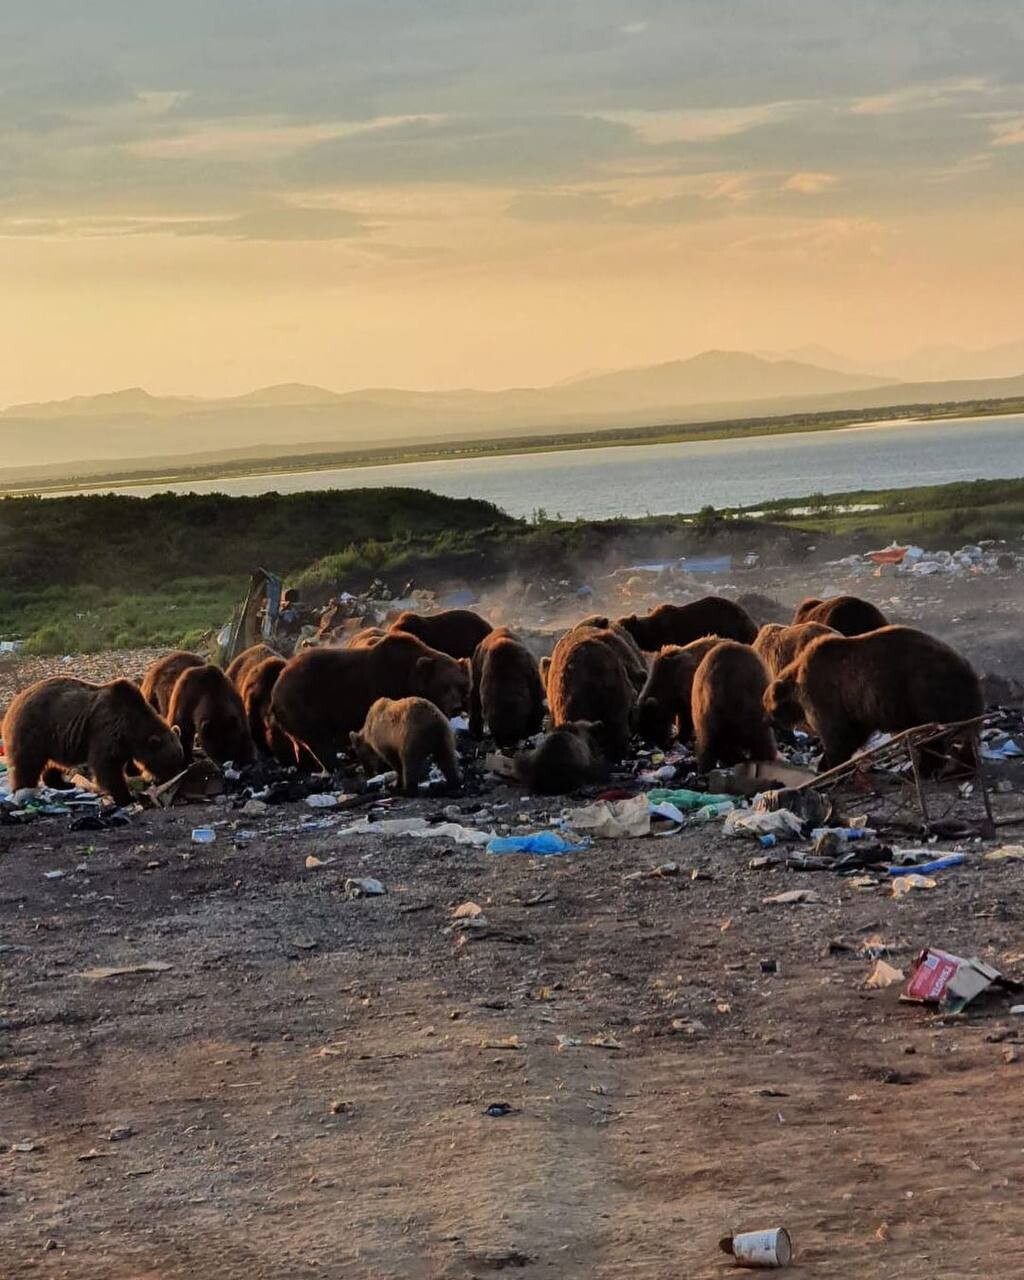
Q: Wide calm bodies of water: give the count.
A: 1